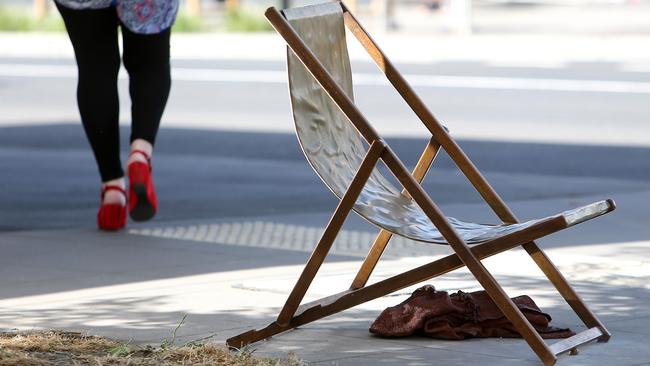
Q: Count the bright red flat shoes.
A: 2